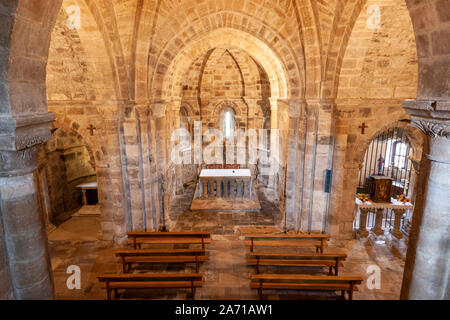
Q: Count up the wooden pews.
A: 6